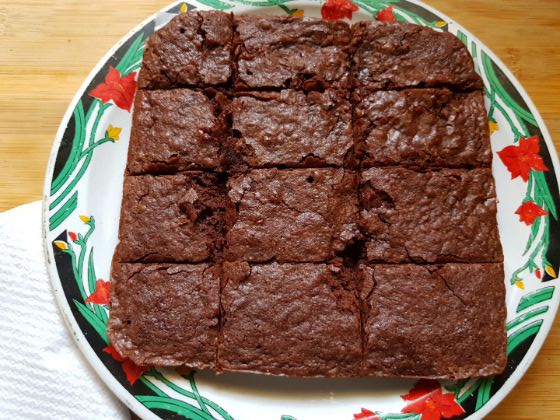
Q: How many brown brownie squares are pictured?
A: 12